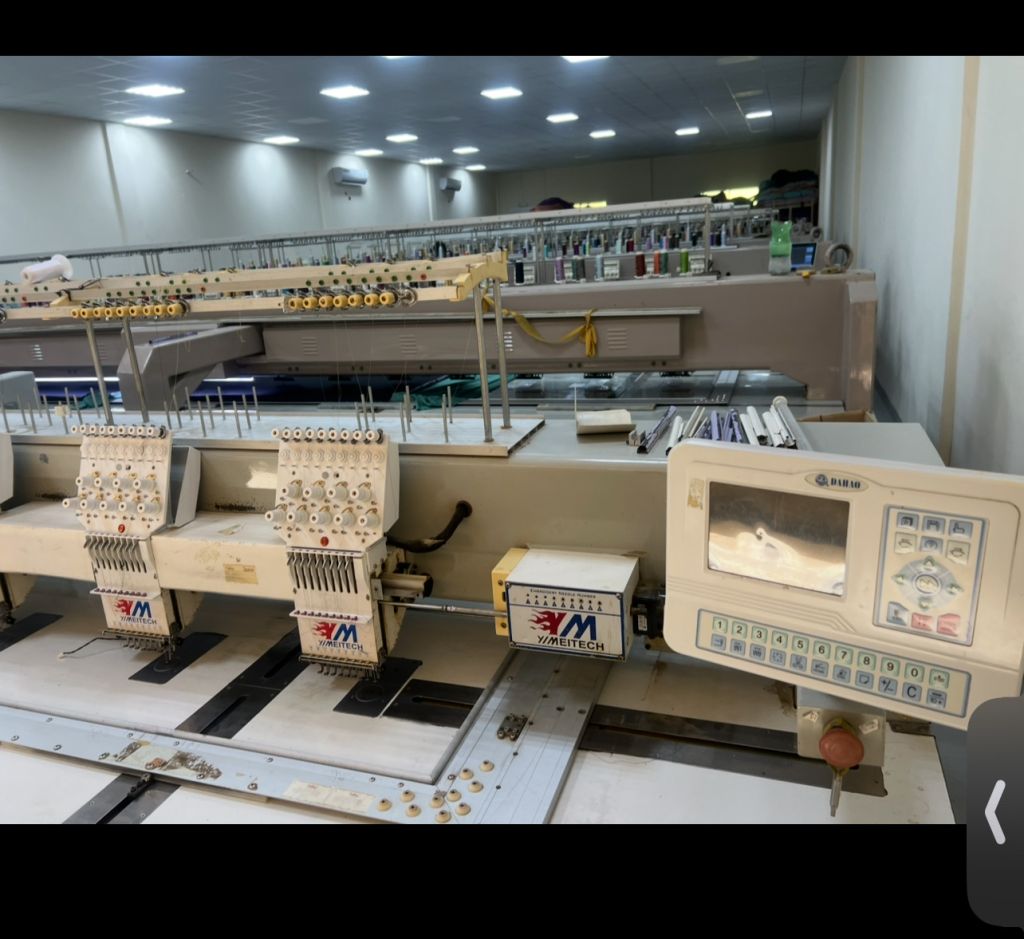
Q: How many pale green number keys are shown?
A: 10